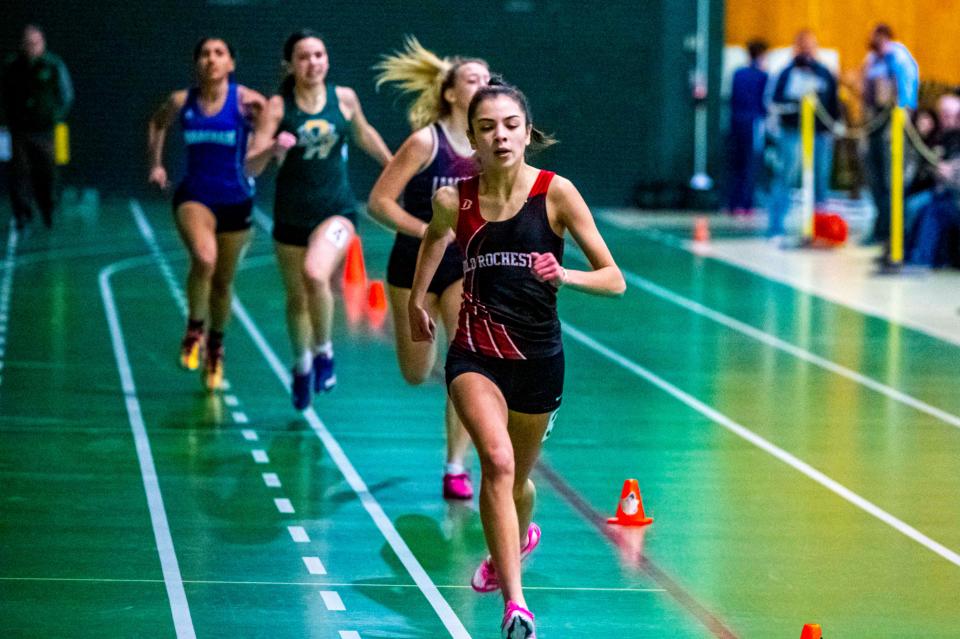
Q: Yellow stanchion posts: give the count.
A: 2